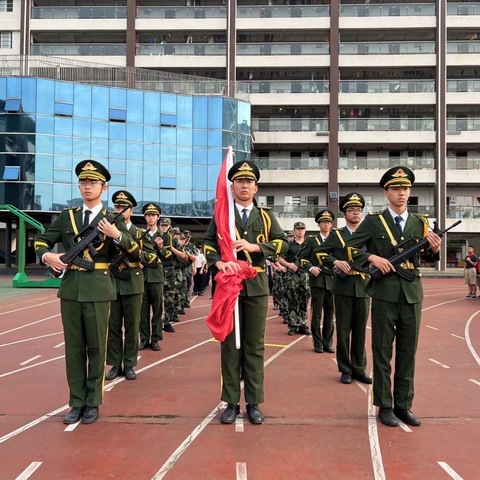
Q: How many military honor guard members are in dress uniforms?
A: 7